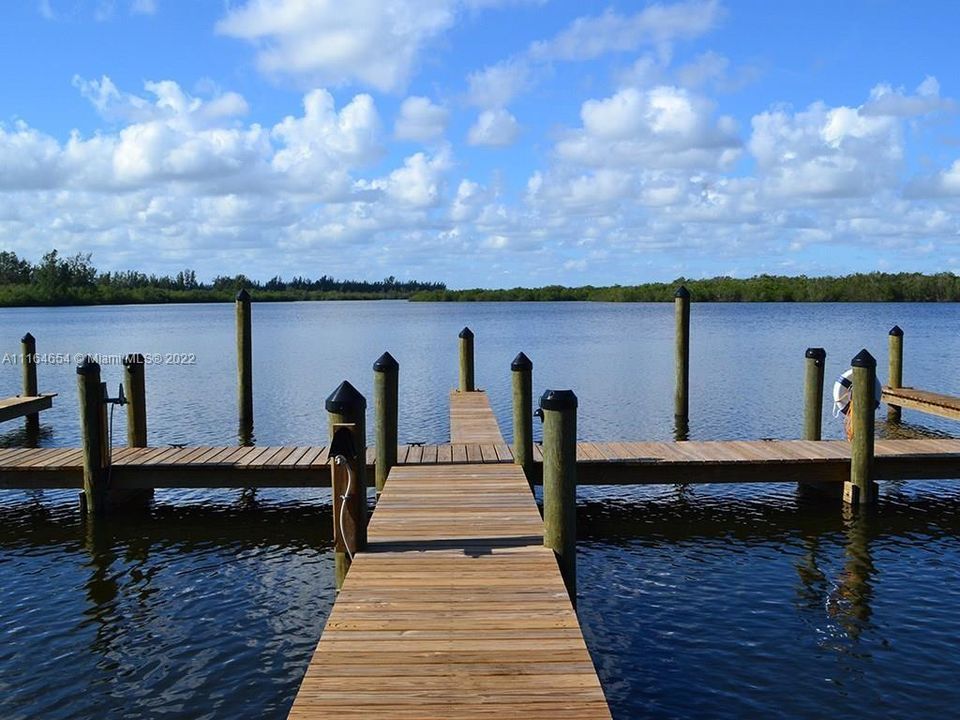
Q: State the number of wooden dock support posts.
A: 13